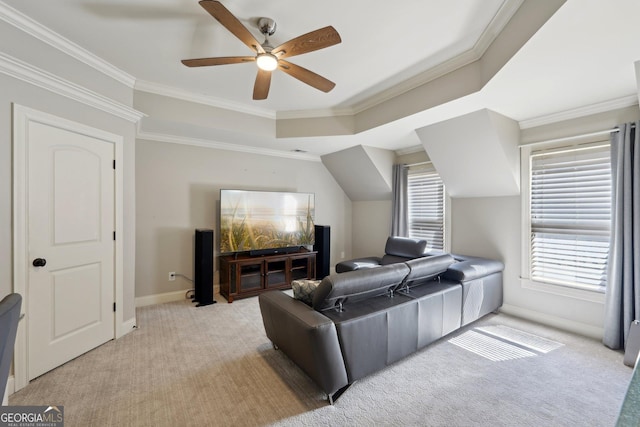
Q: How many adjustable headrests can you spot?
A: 3